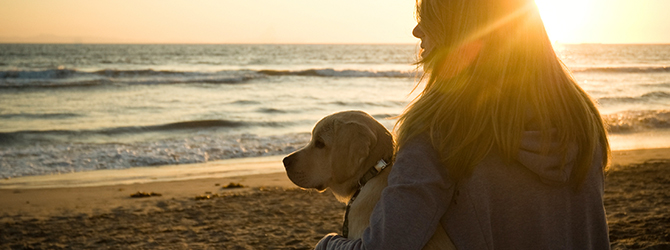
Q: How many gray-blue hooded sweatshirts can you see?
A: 1